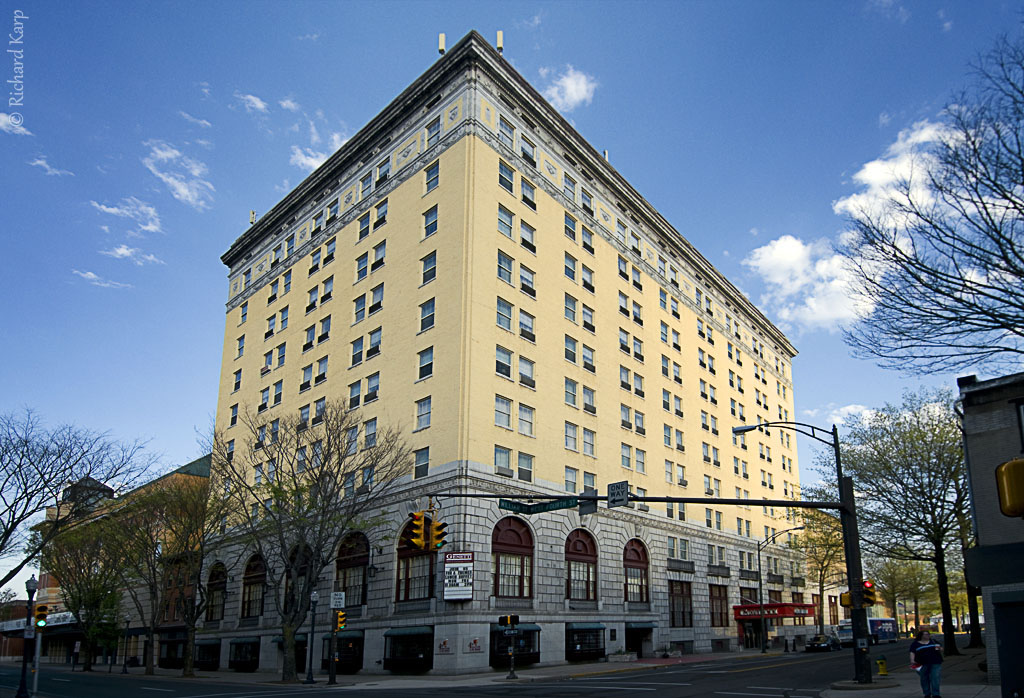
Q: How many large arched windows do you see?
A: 8